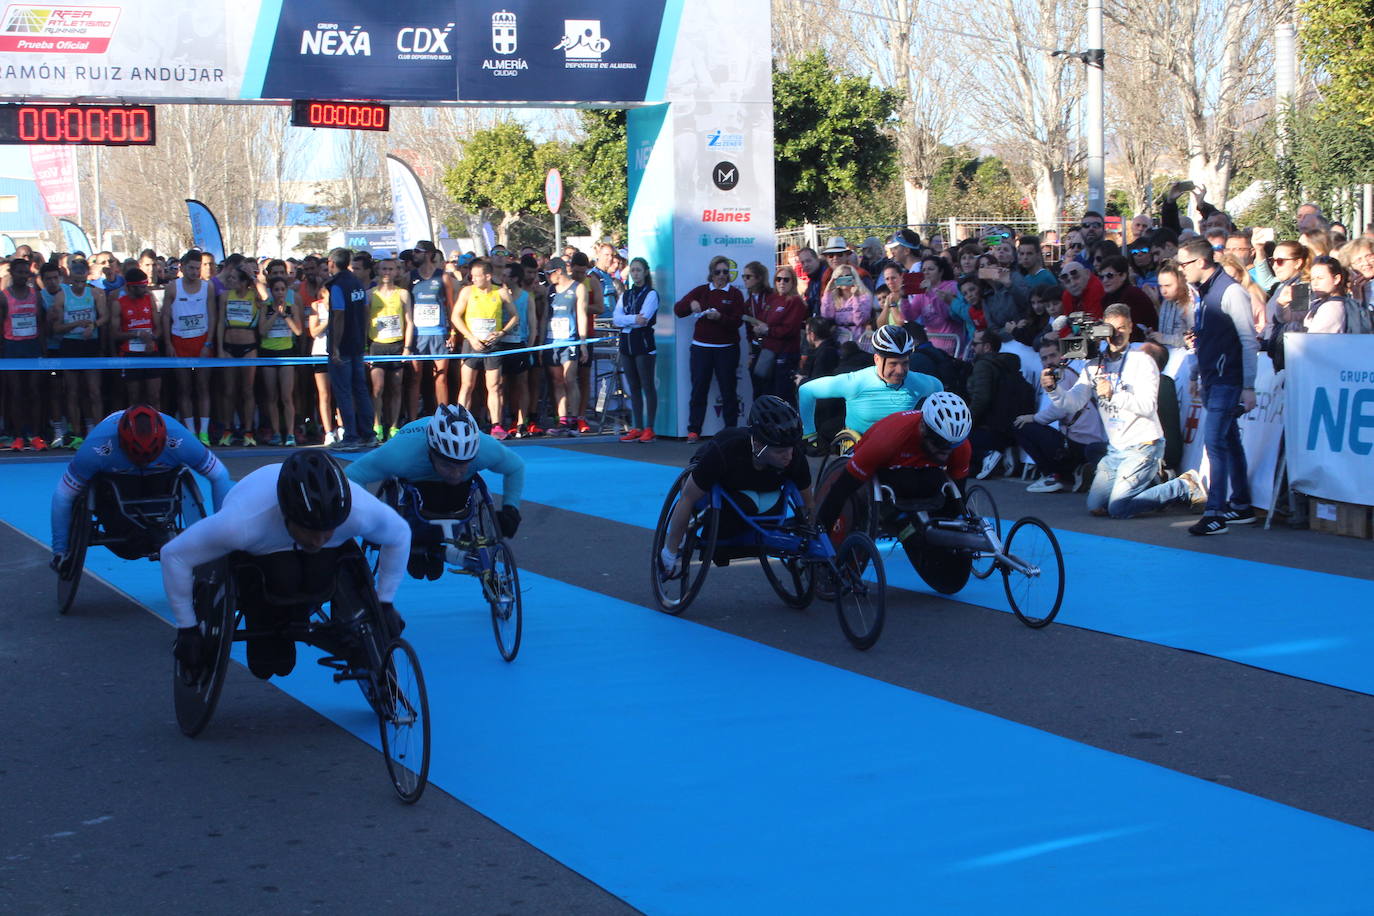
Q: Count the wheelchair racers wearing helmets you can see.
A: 6